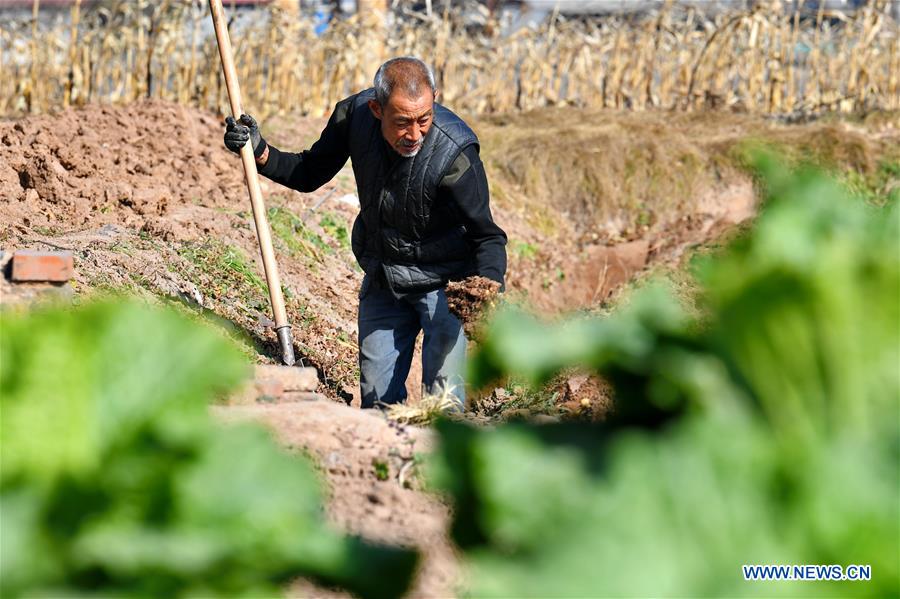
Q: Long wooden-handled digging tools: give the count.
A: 1